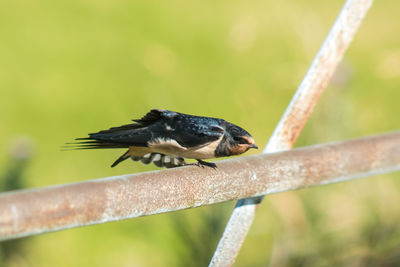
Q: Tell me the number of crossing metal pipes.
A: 2